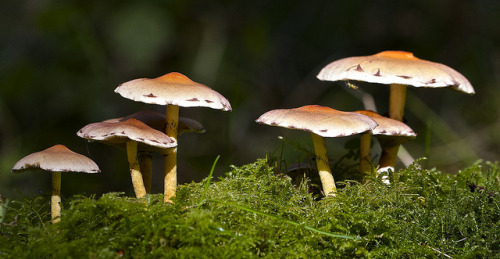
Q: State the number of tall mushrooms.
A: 2